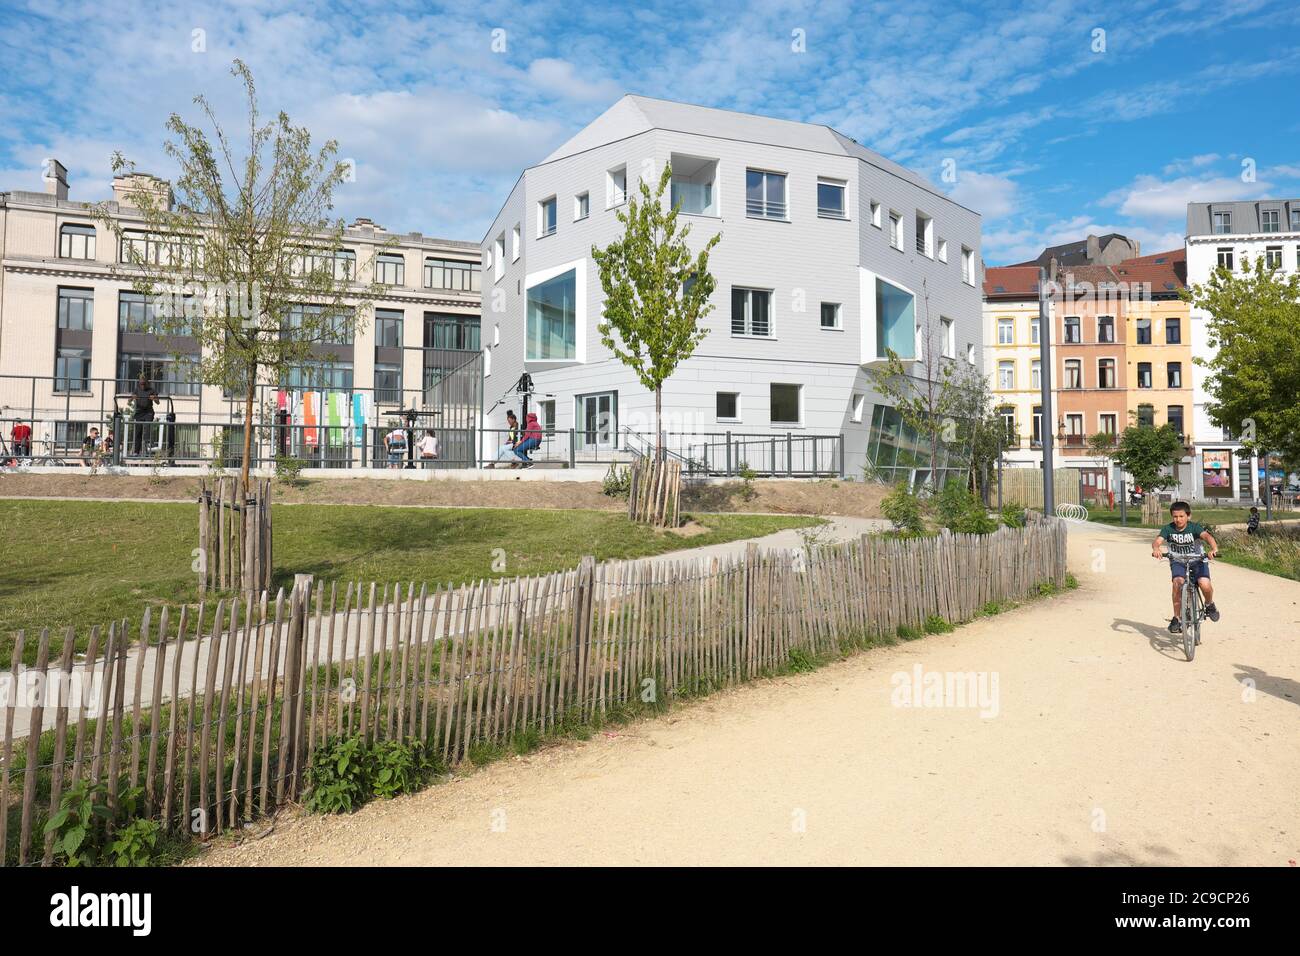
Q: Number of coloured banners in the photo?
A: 4